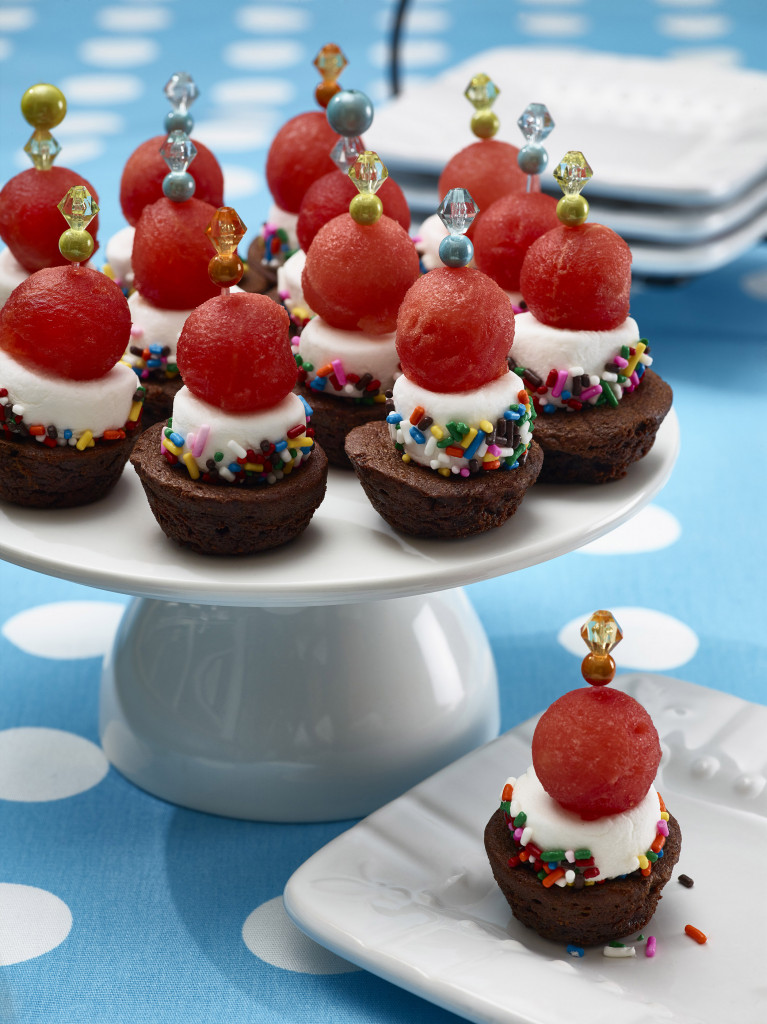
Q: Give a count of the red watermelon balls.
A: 13